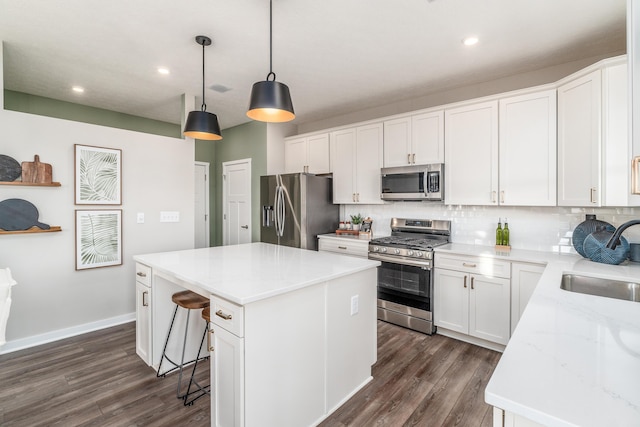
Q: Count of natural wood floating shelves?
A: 2